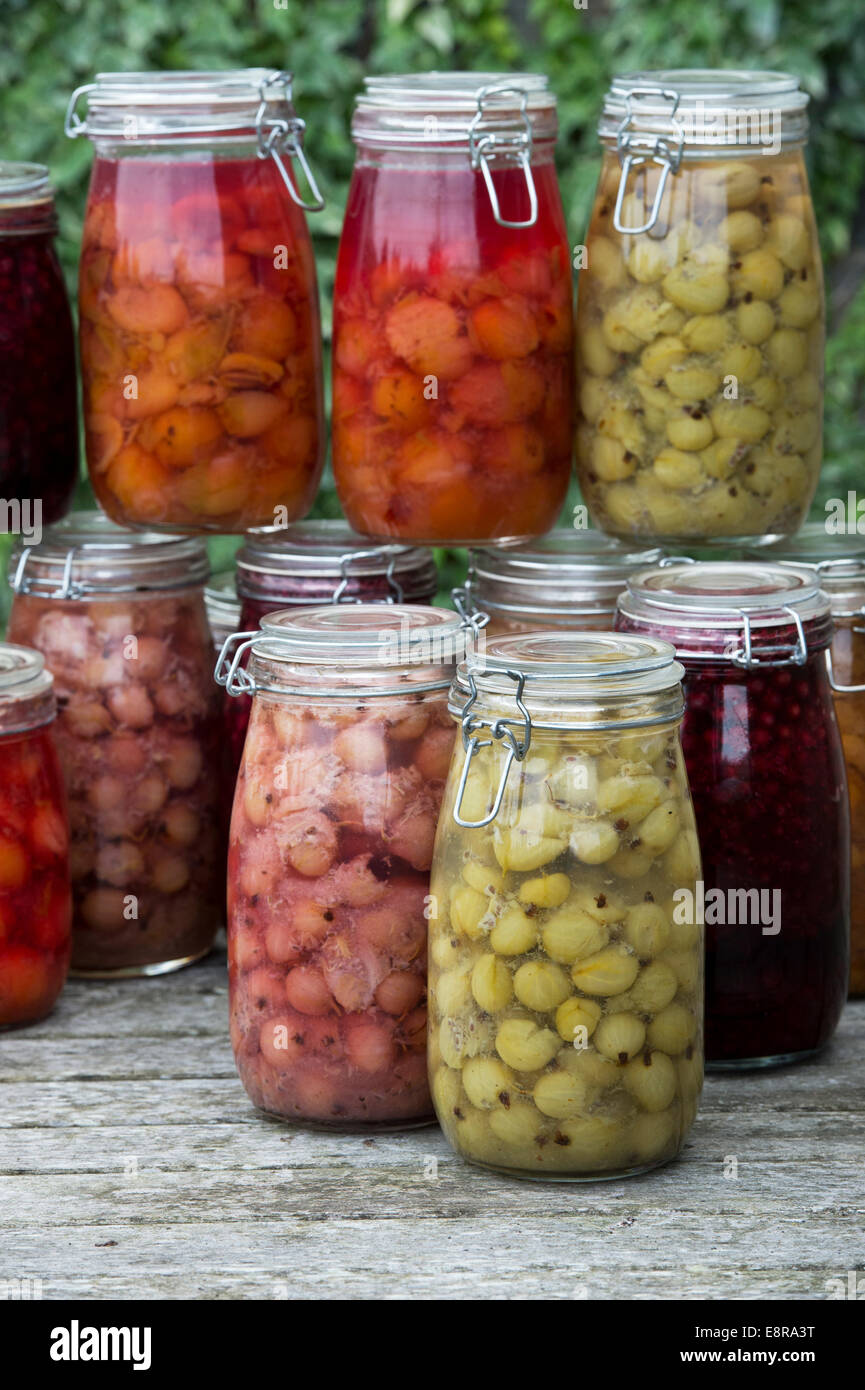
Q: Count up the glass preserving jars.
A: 13